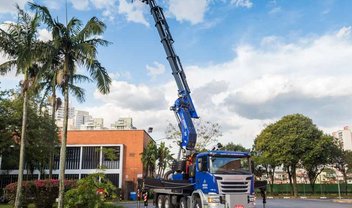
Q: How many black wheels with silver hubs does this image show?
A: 4